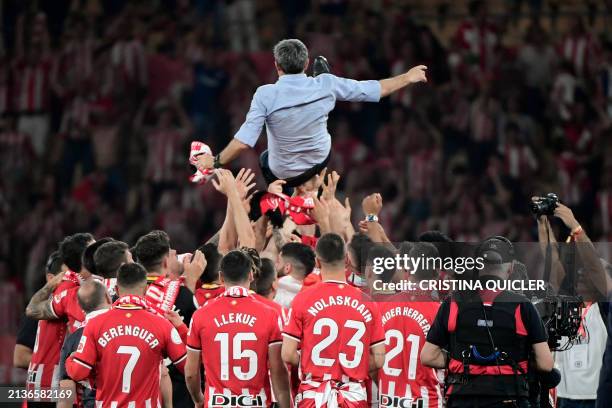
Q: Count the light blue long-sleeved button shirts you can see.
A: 1